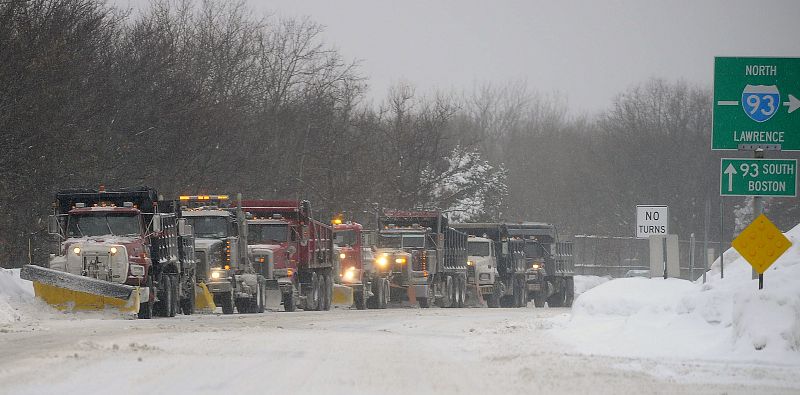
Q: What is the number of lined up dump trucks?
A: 7